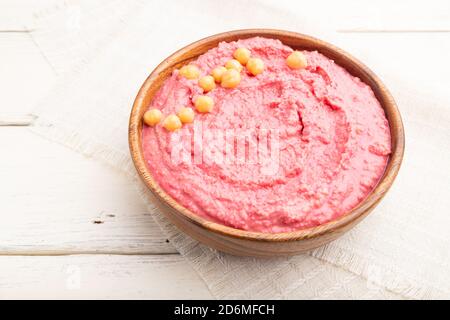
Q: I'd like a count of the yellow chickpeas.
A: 12